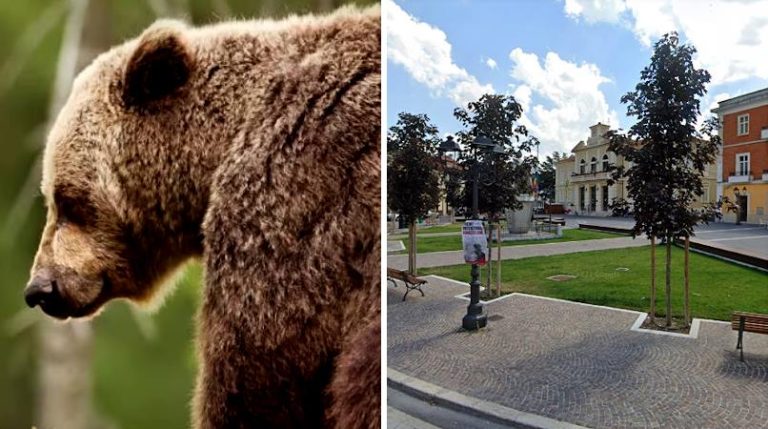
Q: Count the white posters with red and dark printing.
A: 1